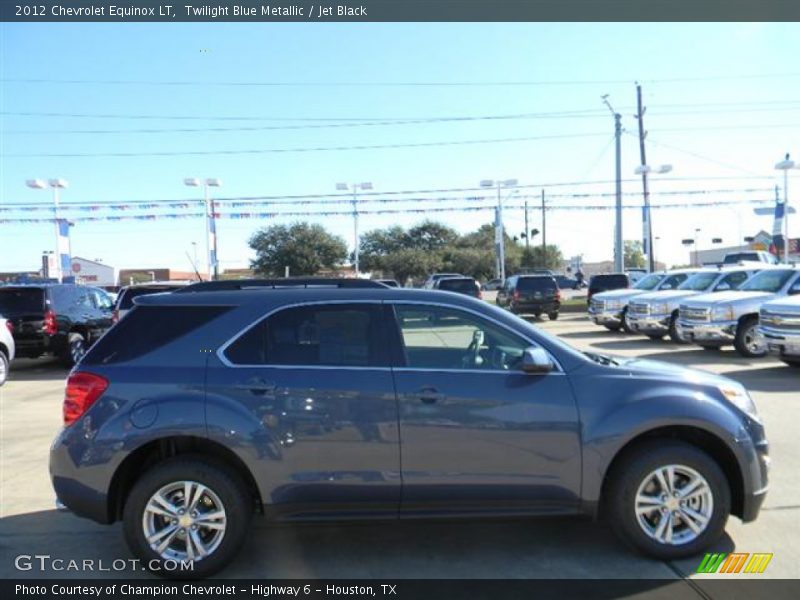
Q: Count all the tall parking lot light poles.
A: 6